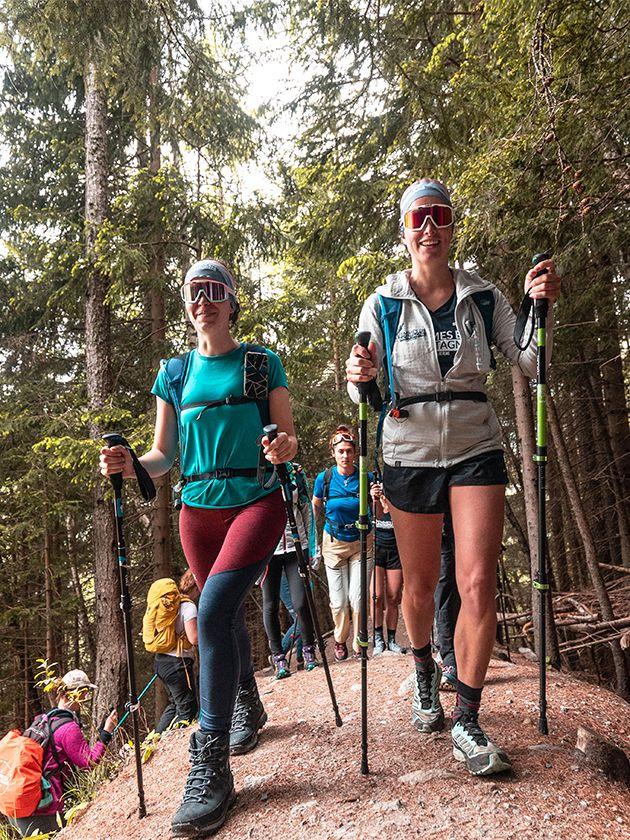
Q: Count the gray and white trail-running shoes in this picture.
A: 2